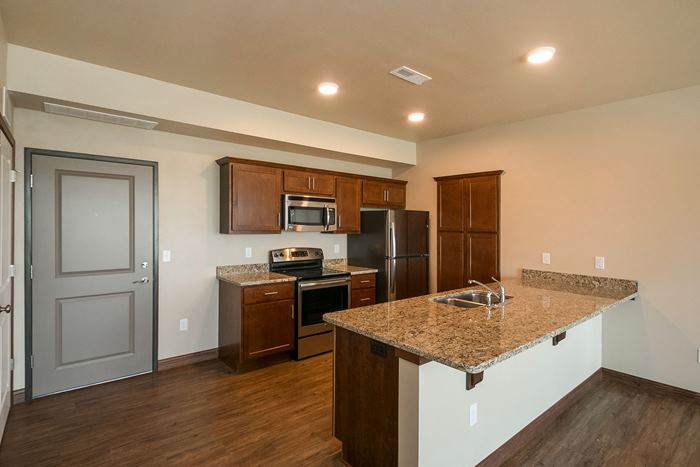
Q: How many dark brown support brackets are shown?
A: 2